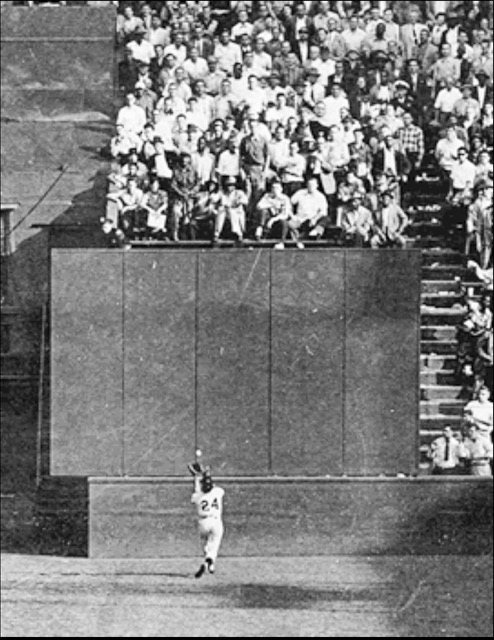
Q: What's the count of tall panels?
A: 5